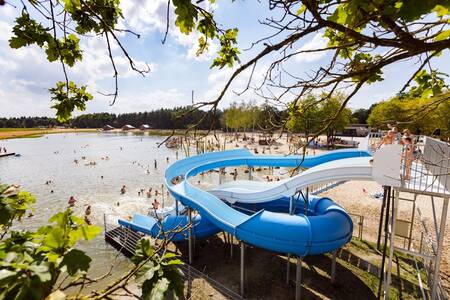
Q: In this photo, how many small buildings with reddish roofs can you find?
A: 3